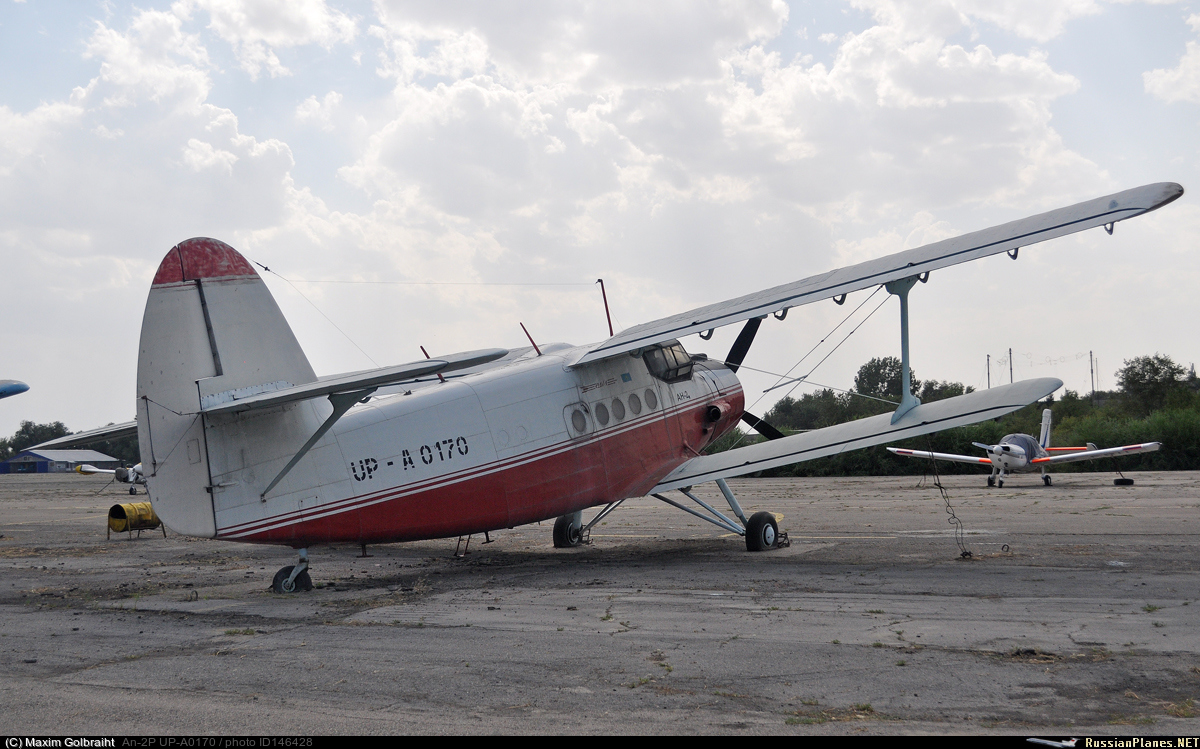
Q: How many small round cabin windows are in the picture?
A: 5